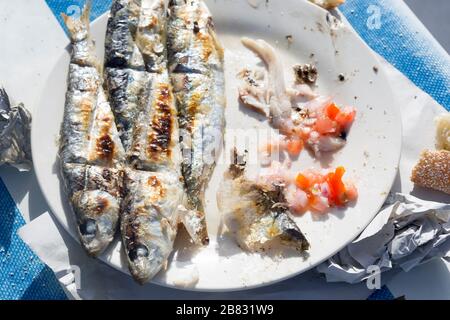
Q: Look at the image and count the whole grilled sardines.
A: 3